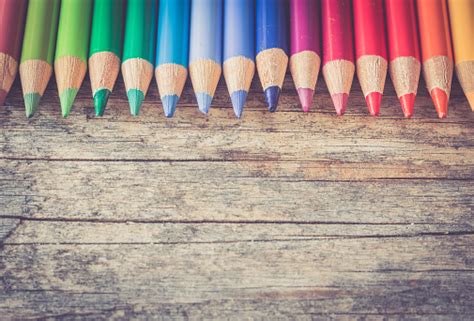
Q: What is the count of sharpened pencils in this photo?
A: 15